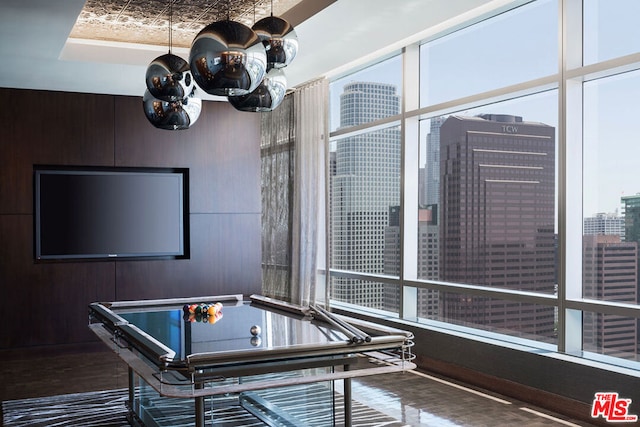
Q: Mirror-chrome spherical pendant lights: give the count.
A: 5